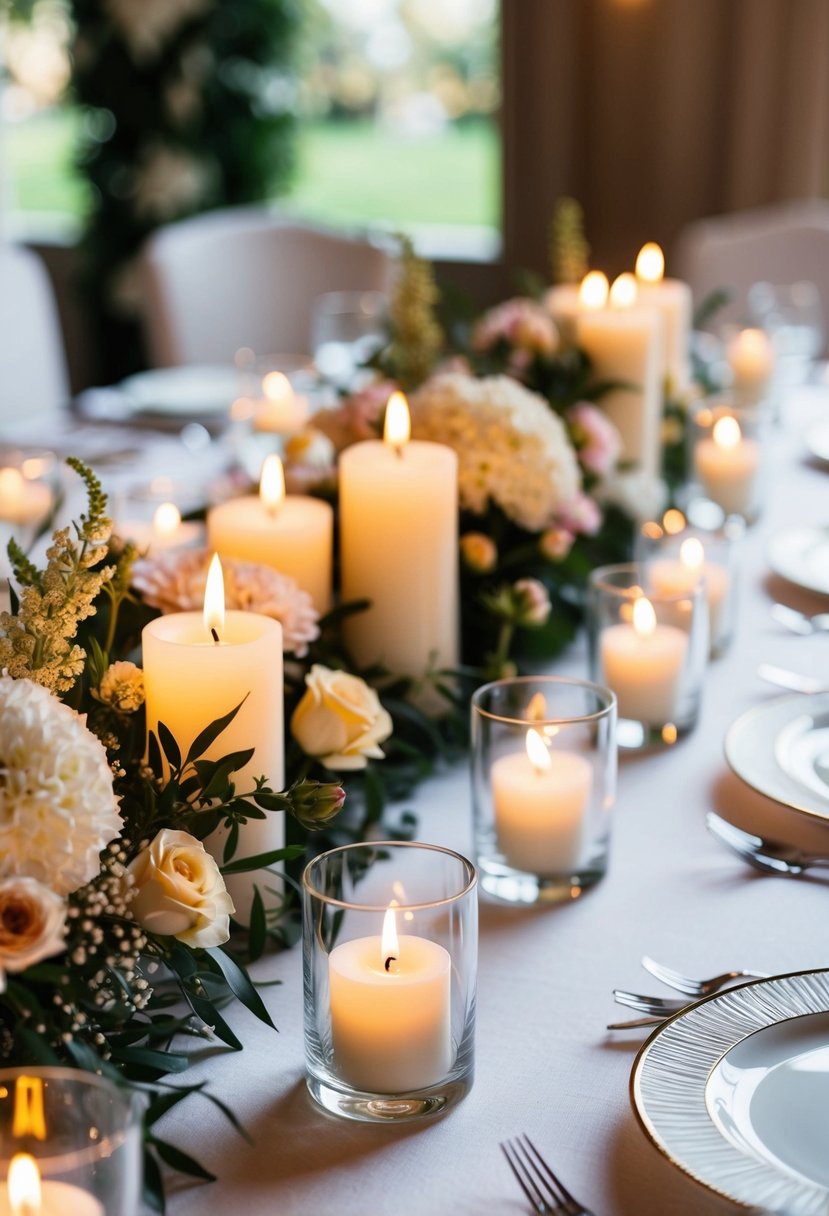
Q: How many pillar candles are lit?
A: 6